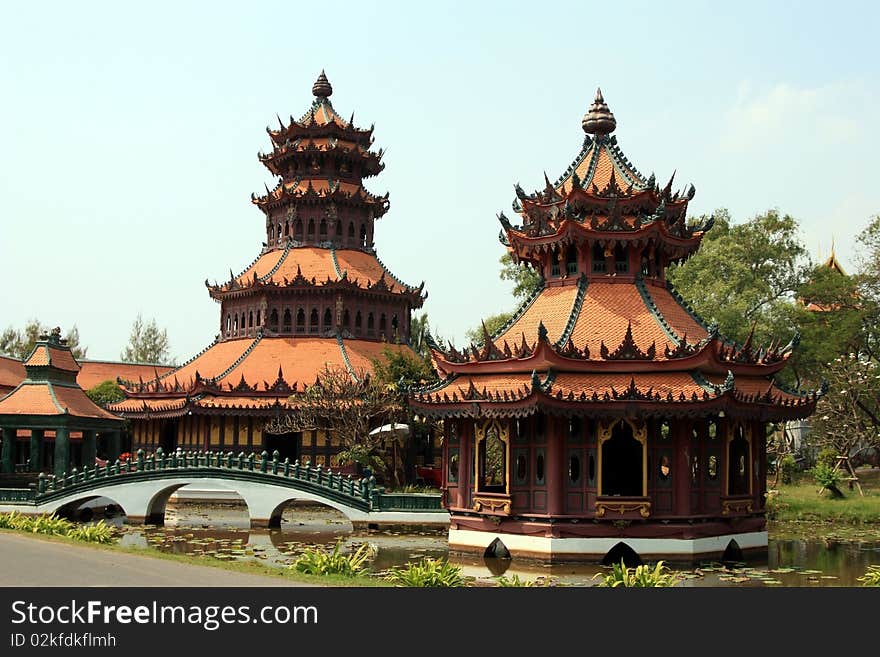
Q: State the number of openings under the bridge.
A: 3